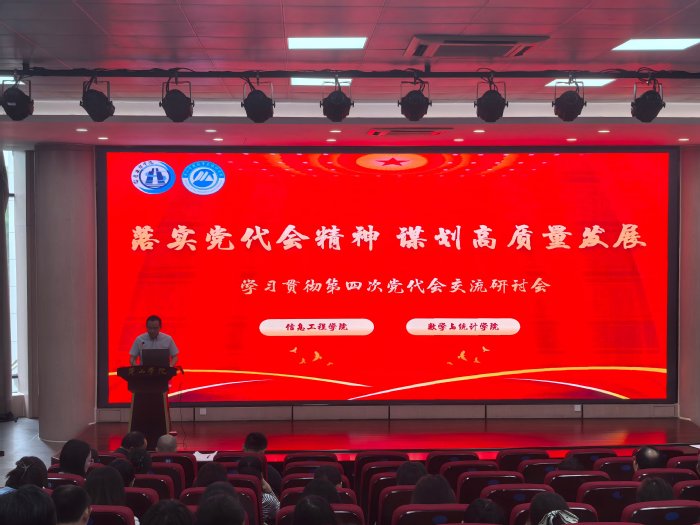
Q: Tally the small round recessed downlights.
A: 11